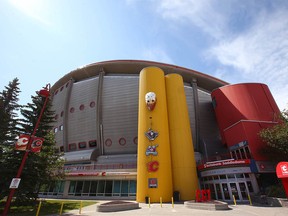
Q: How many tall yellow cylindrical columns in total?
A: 2